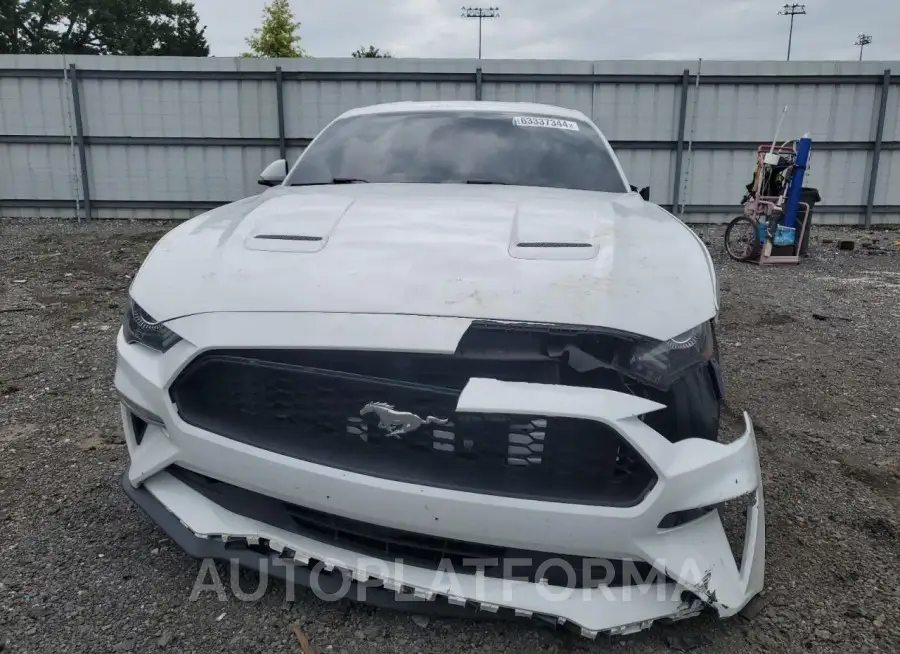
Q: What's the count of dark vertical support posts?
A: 5